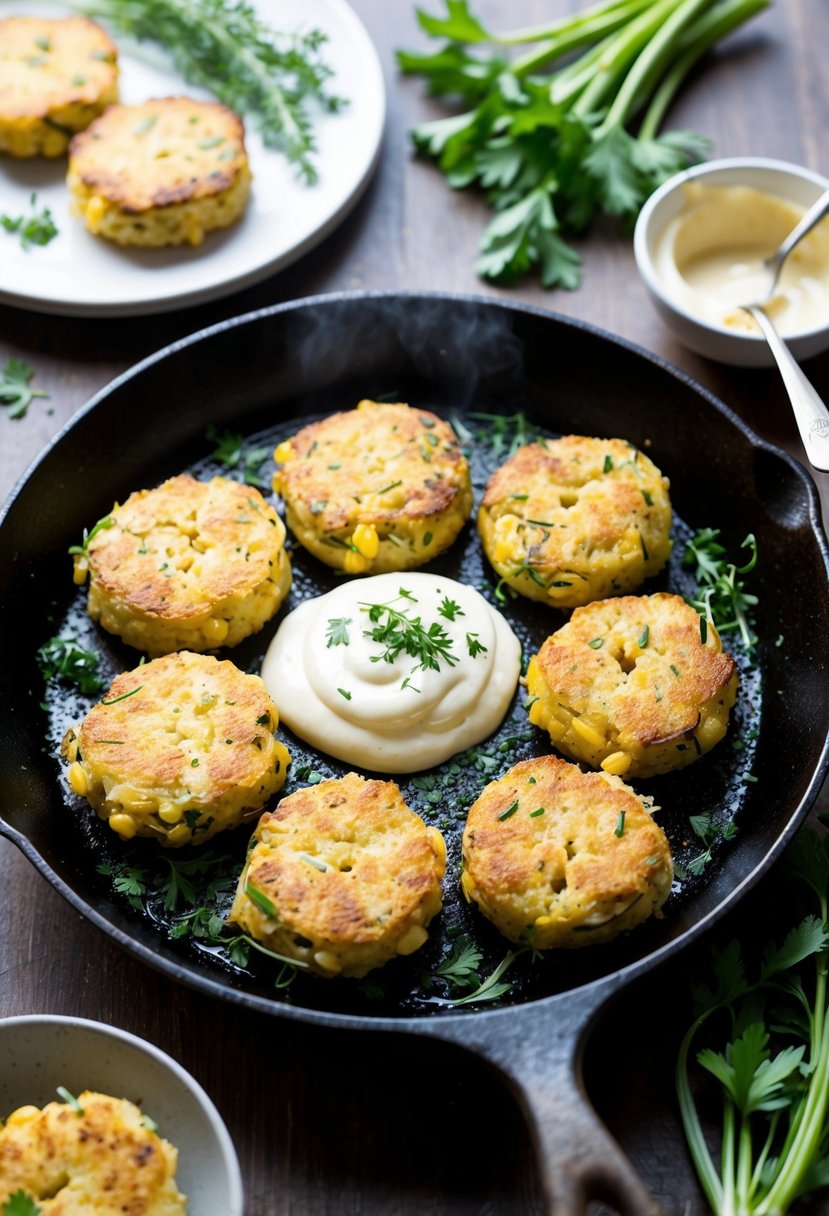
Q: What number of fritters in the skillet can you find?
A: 7